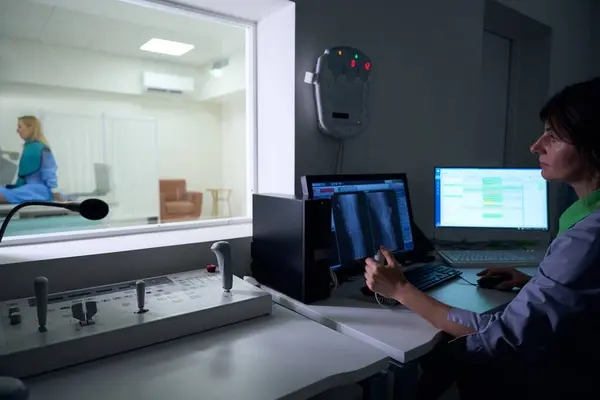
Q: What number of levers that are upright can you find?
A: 3